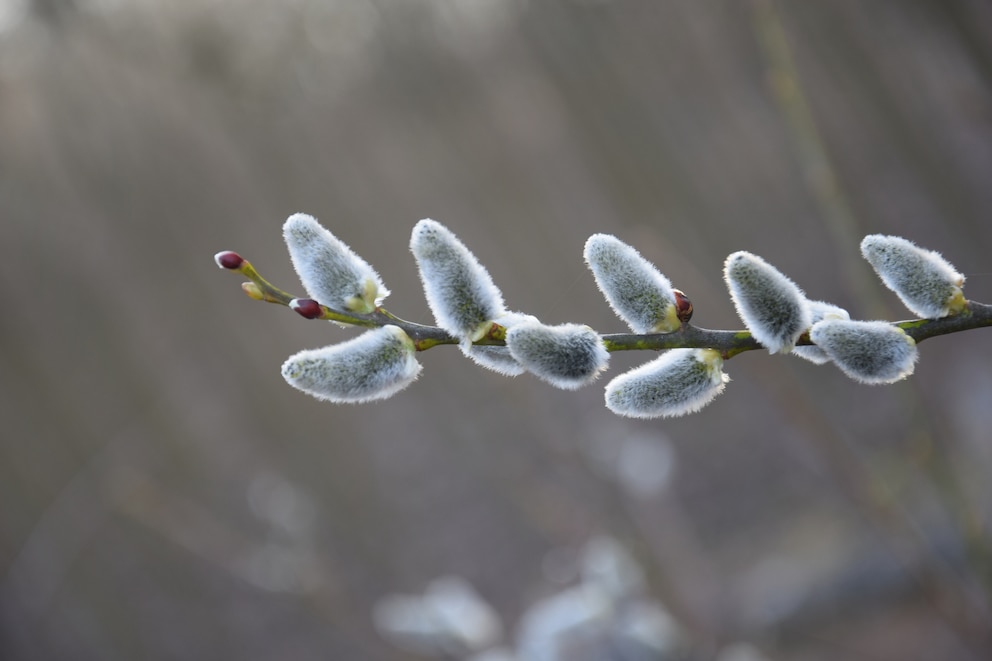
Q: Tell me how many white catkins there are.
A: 11